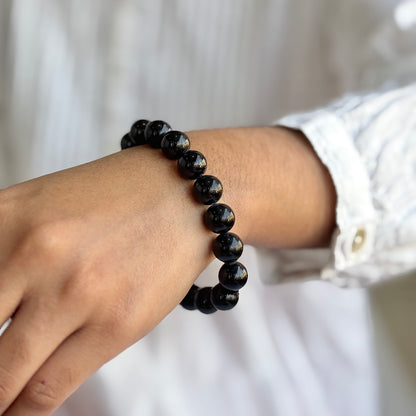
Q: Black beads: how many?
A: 12